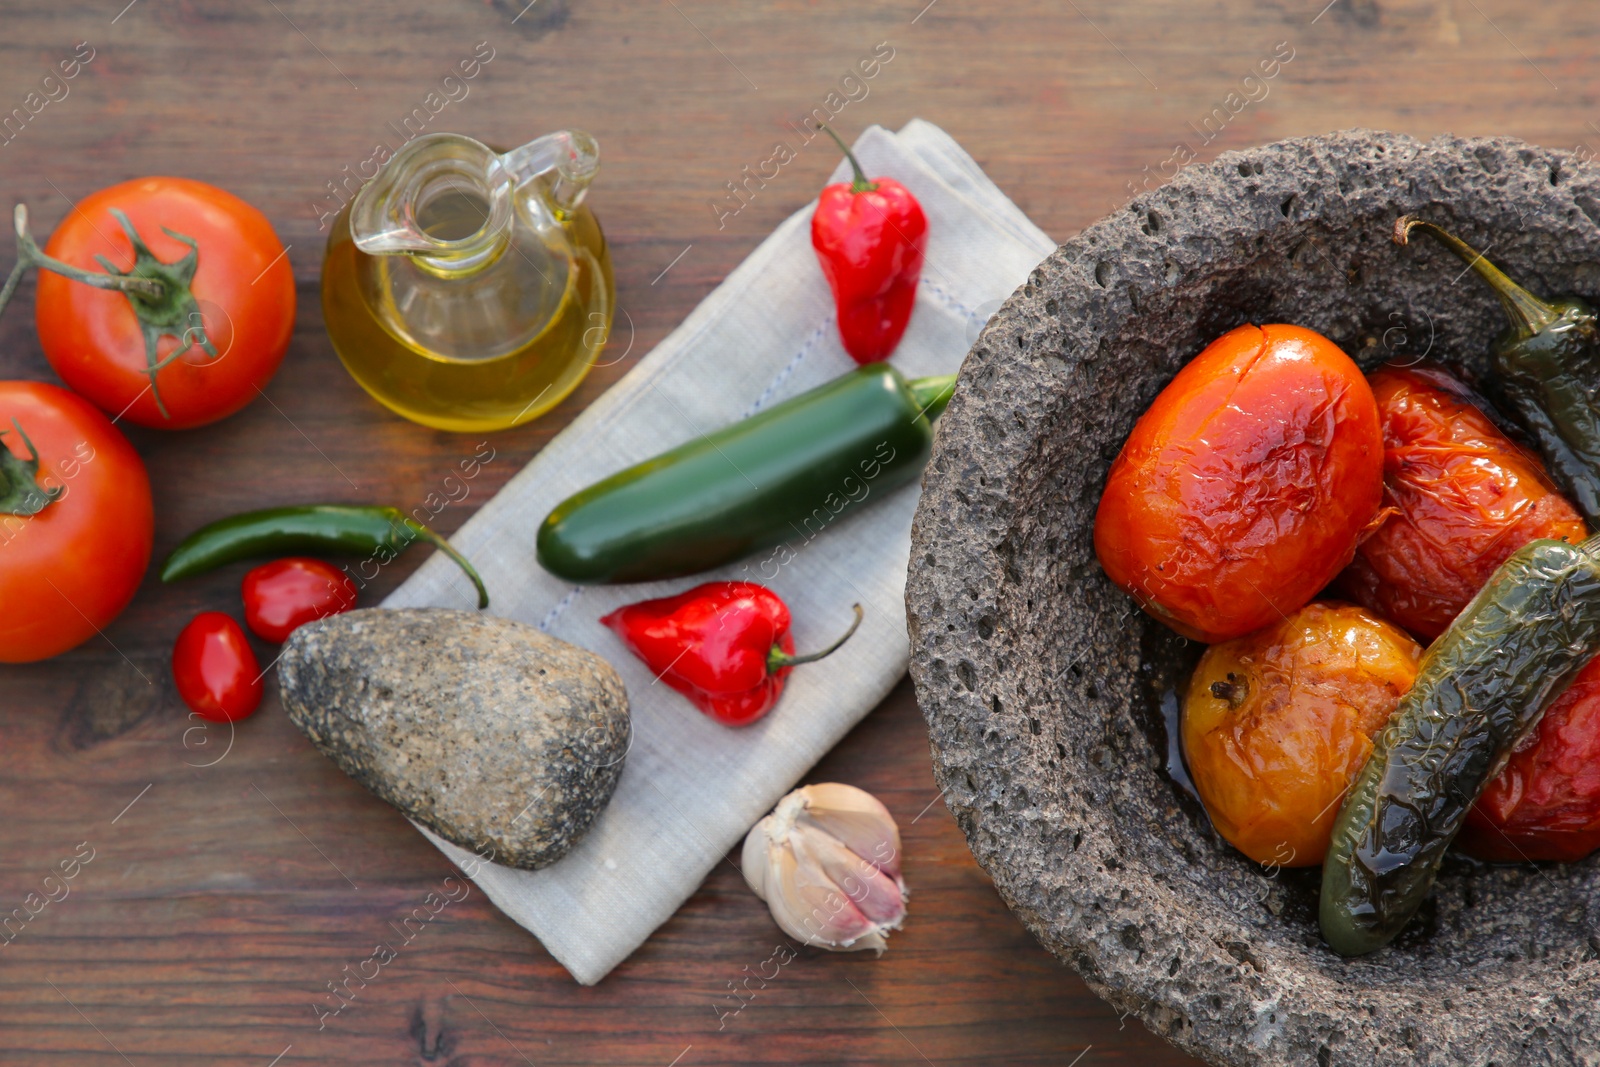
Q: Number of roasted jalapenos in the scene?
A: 2